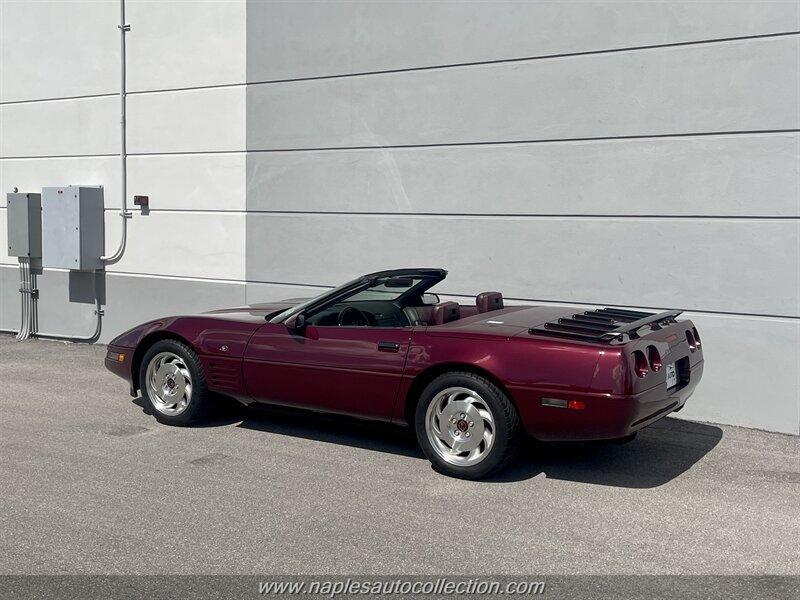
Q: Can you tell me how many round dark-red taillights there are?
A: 4